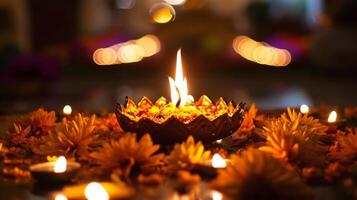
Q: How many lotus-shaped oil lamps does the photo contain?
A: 1